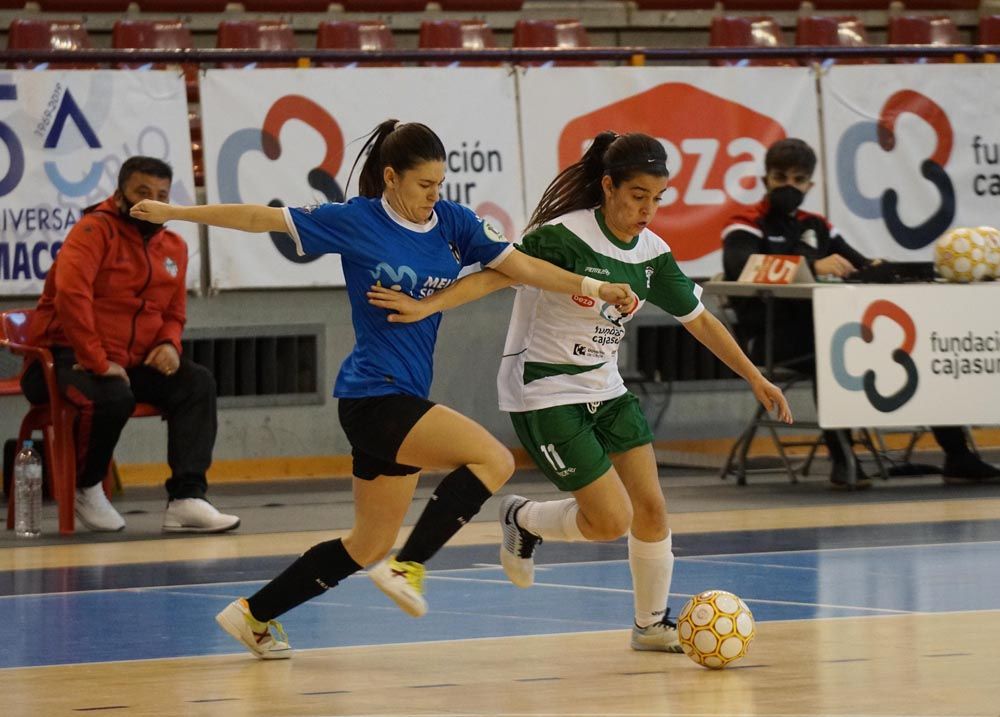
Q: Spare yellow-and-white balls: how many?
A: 2